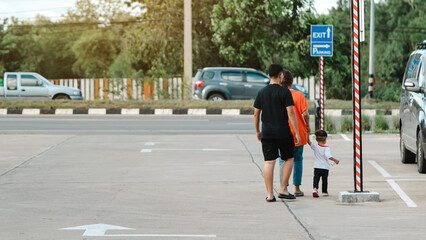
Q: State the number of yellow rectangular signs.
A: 0